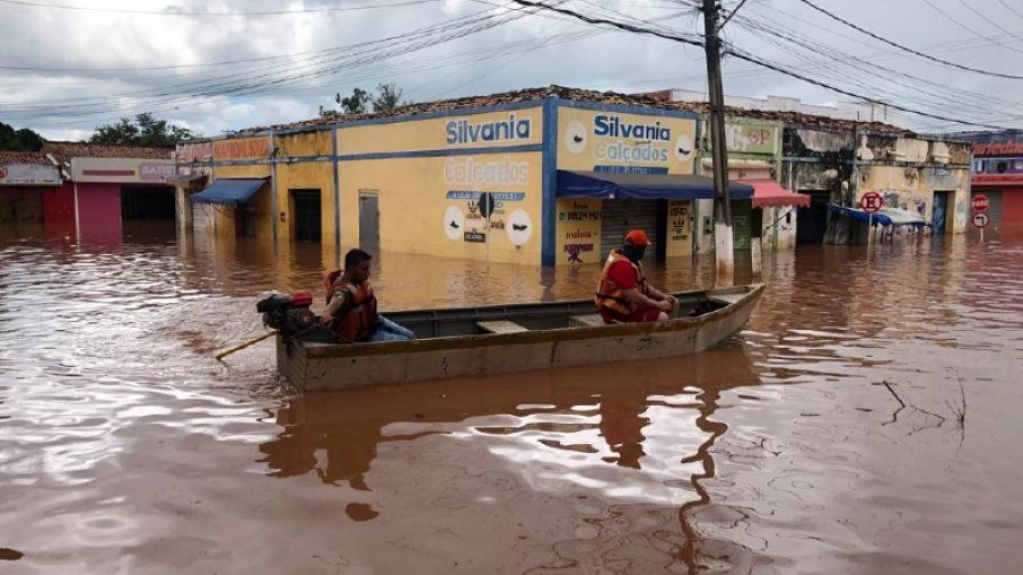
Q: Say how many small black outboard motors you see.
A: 1